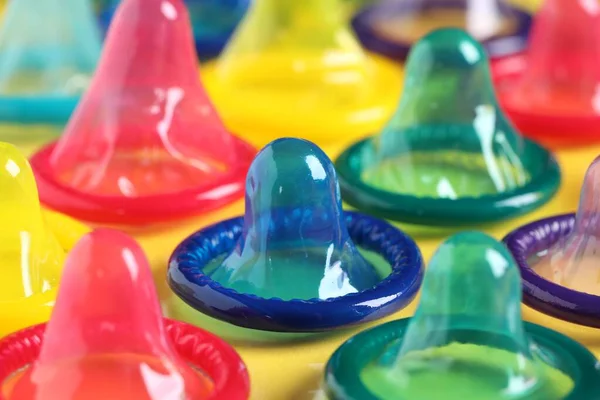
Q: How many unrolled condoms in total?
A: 0